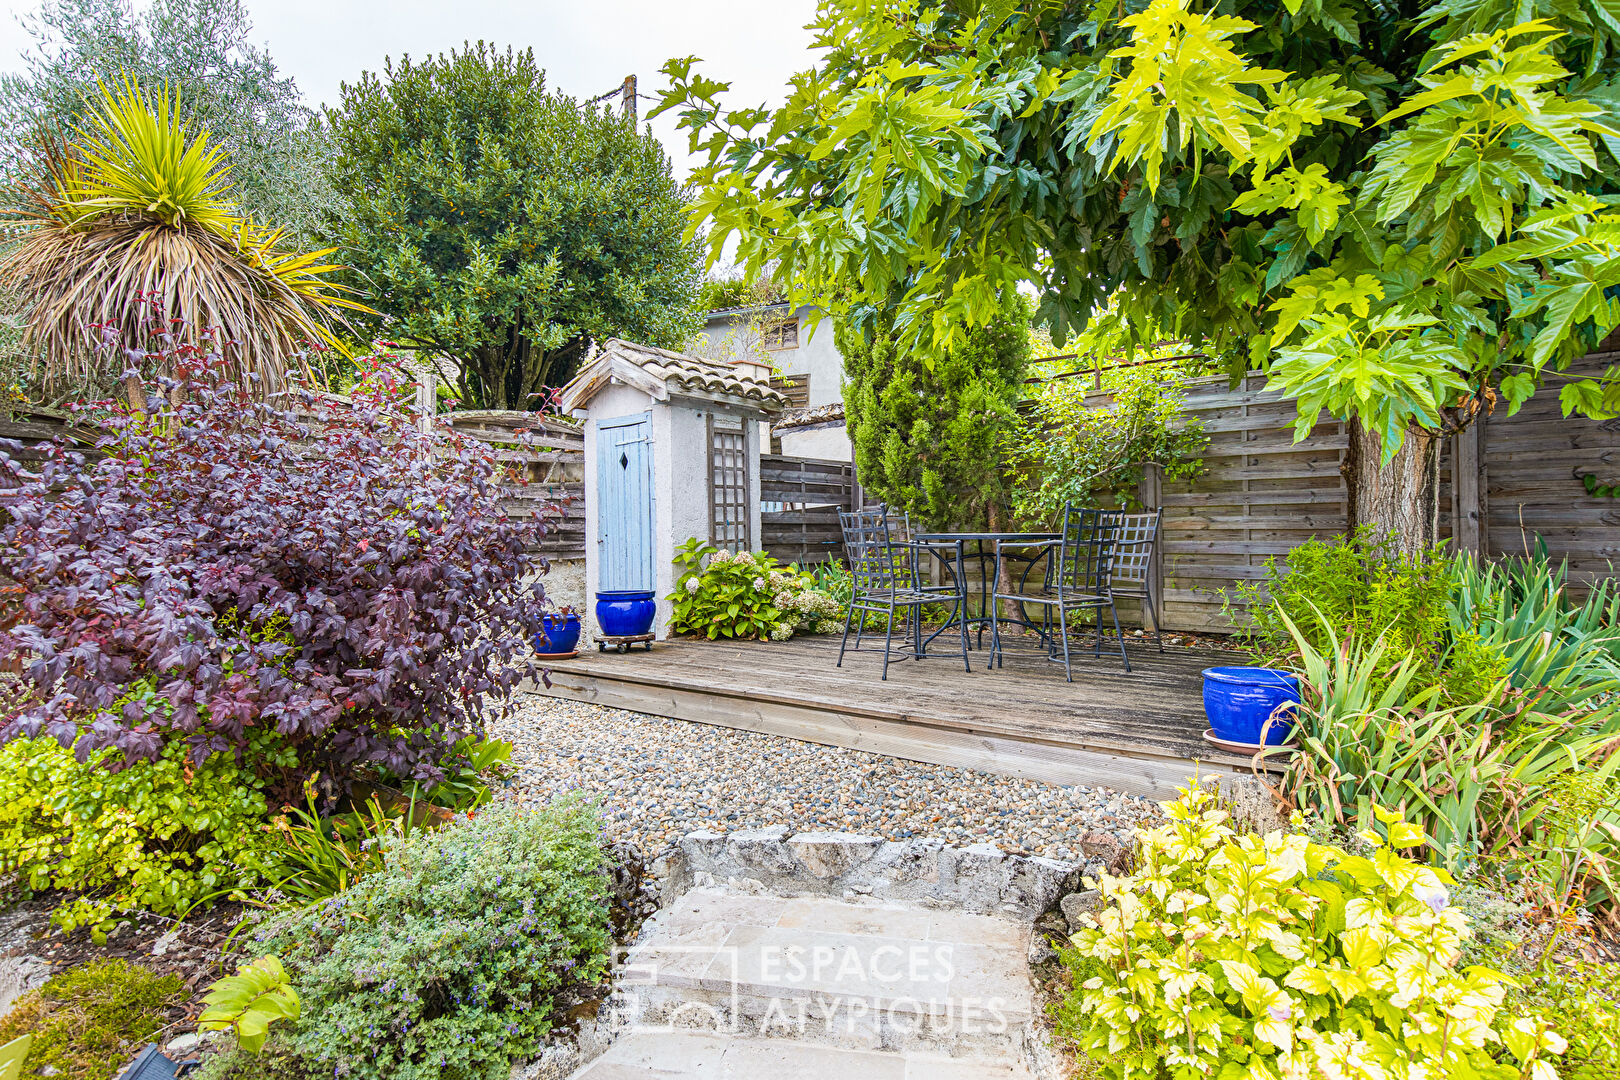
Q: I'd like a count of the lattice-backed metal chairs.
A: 4